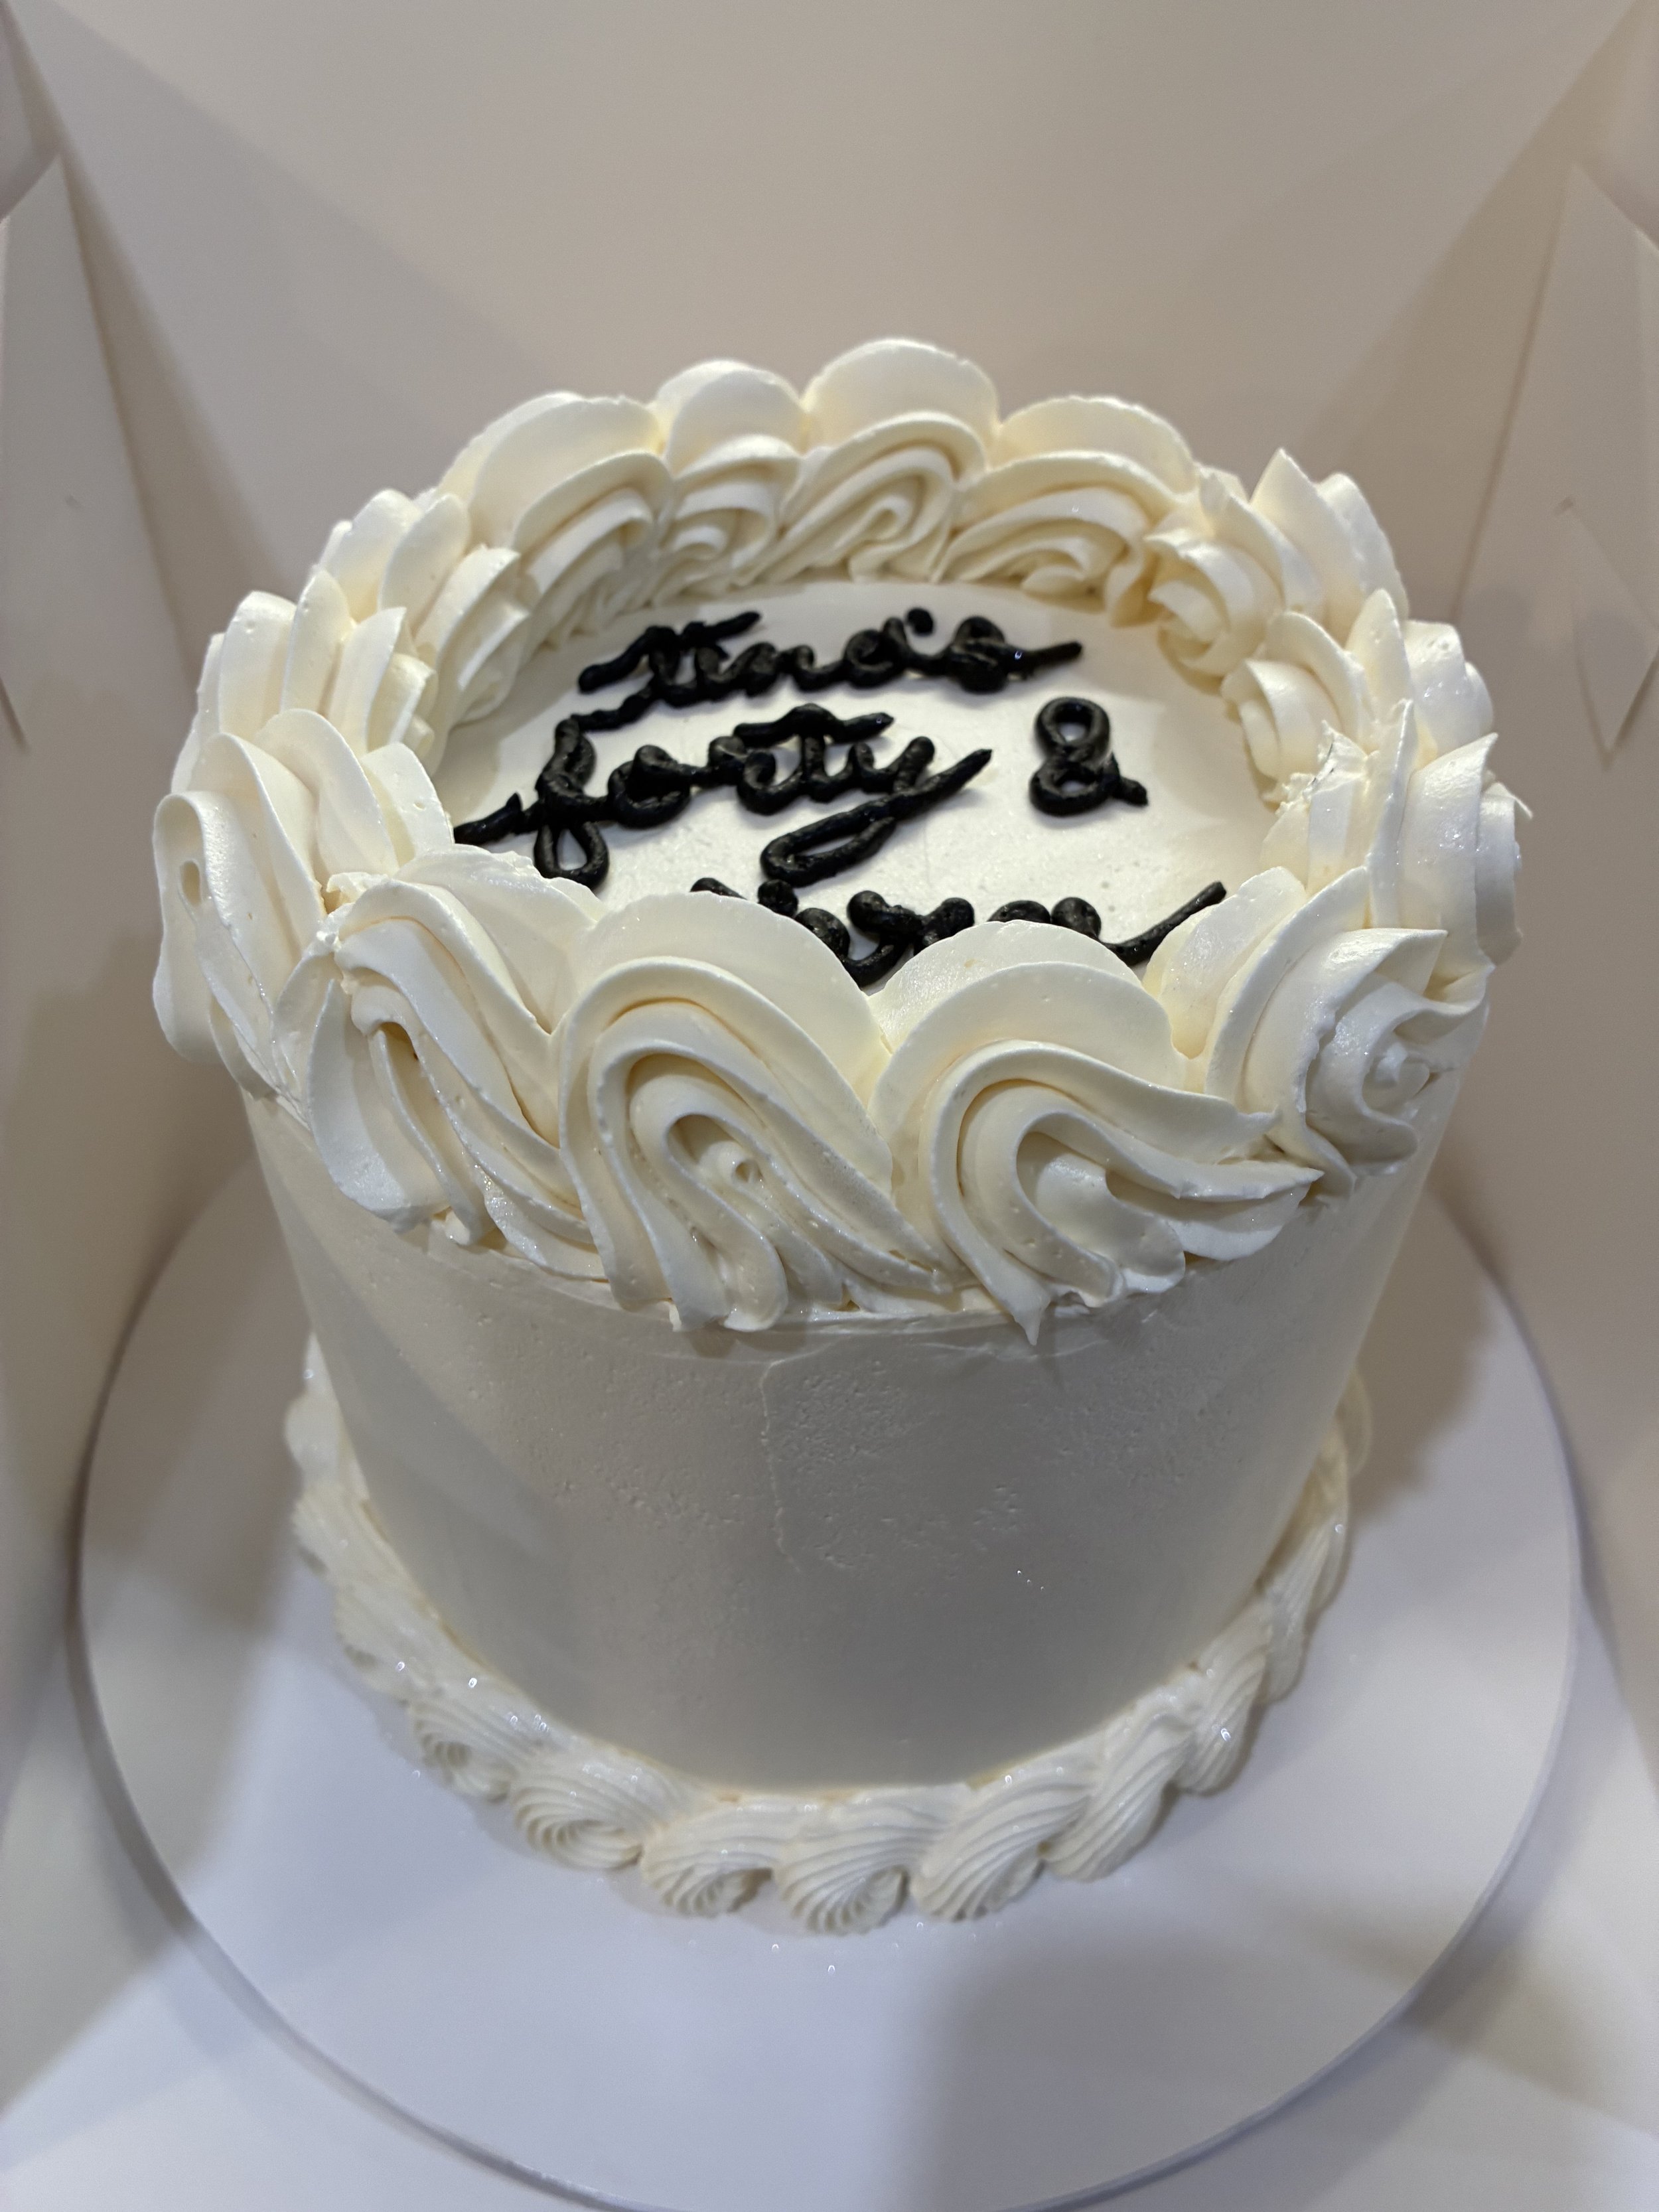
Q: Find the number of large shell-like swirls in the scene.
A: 14